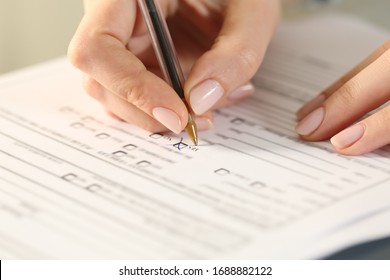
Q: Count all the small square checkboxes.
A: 14